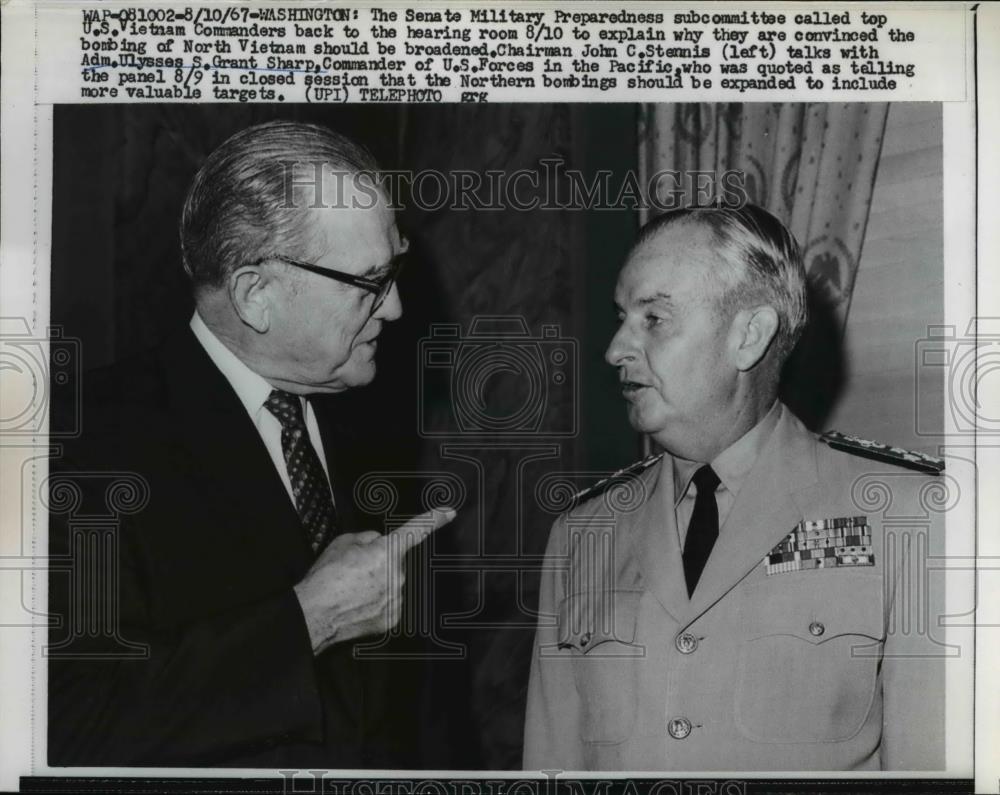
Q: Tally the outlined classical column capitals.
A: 4